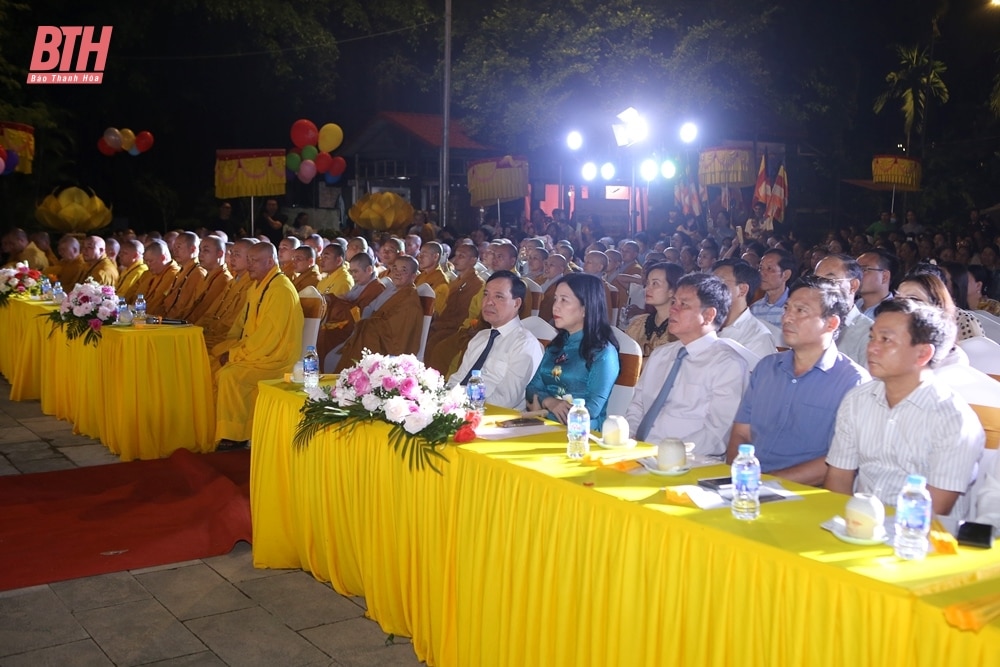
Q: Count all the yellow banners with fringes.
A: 5